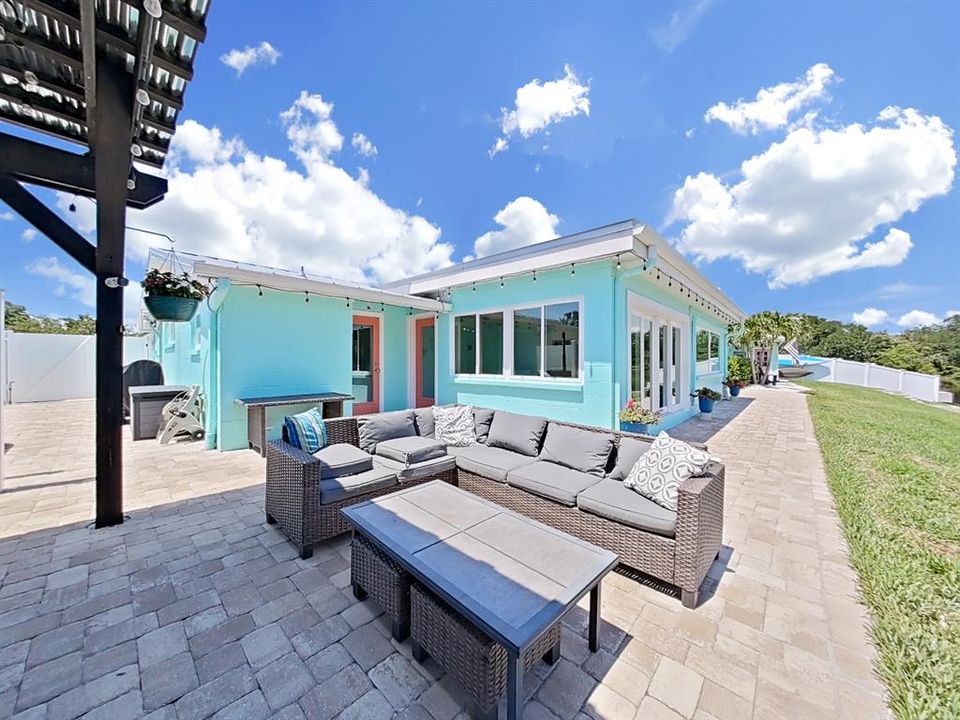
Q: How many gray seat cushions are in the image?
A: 7